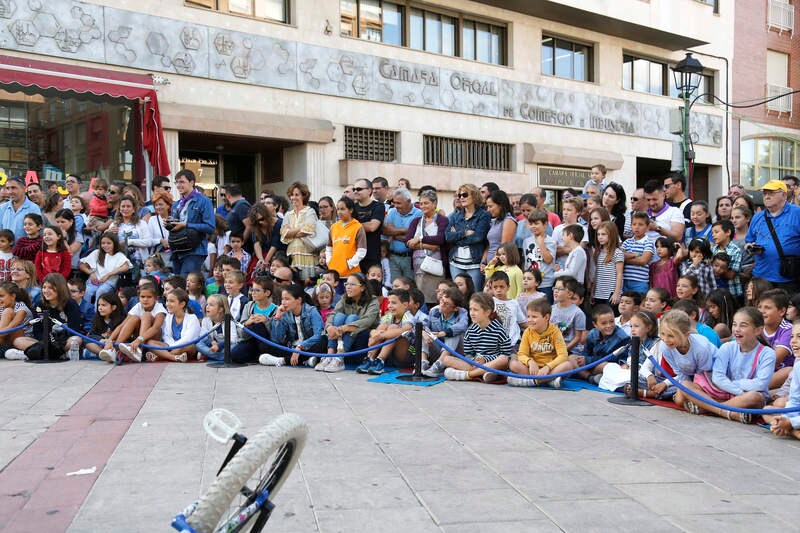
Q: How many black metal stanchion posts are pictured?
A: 4